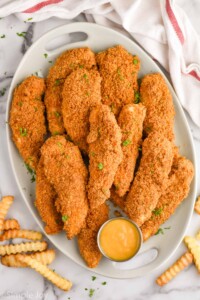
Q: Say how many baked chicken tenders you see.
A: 12